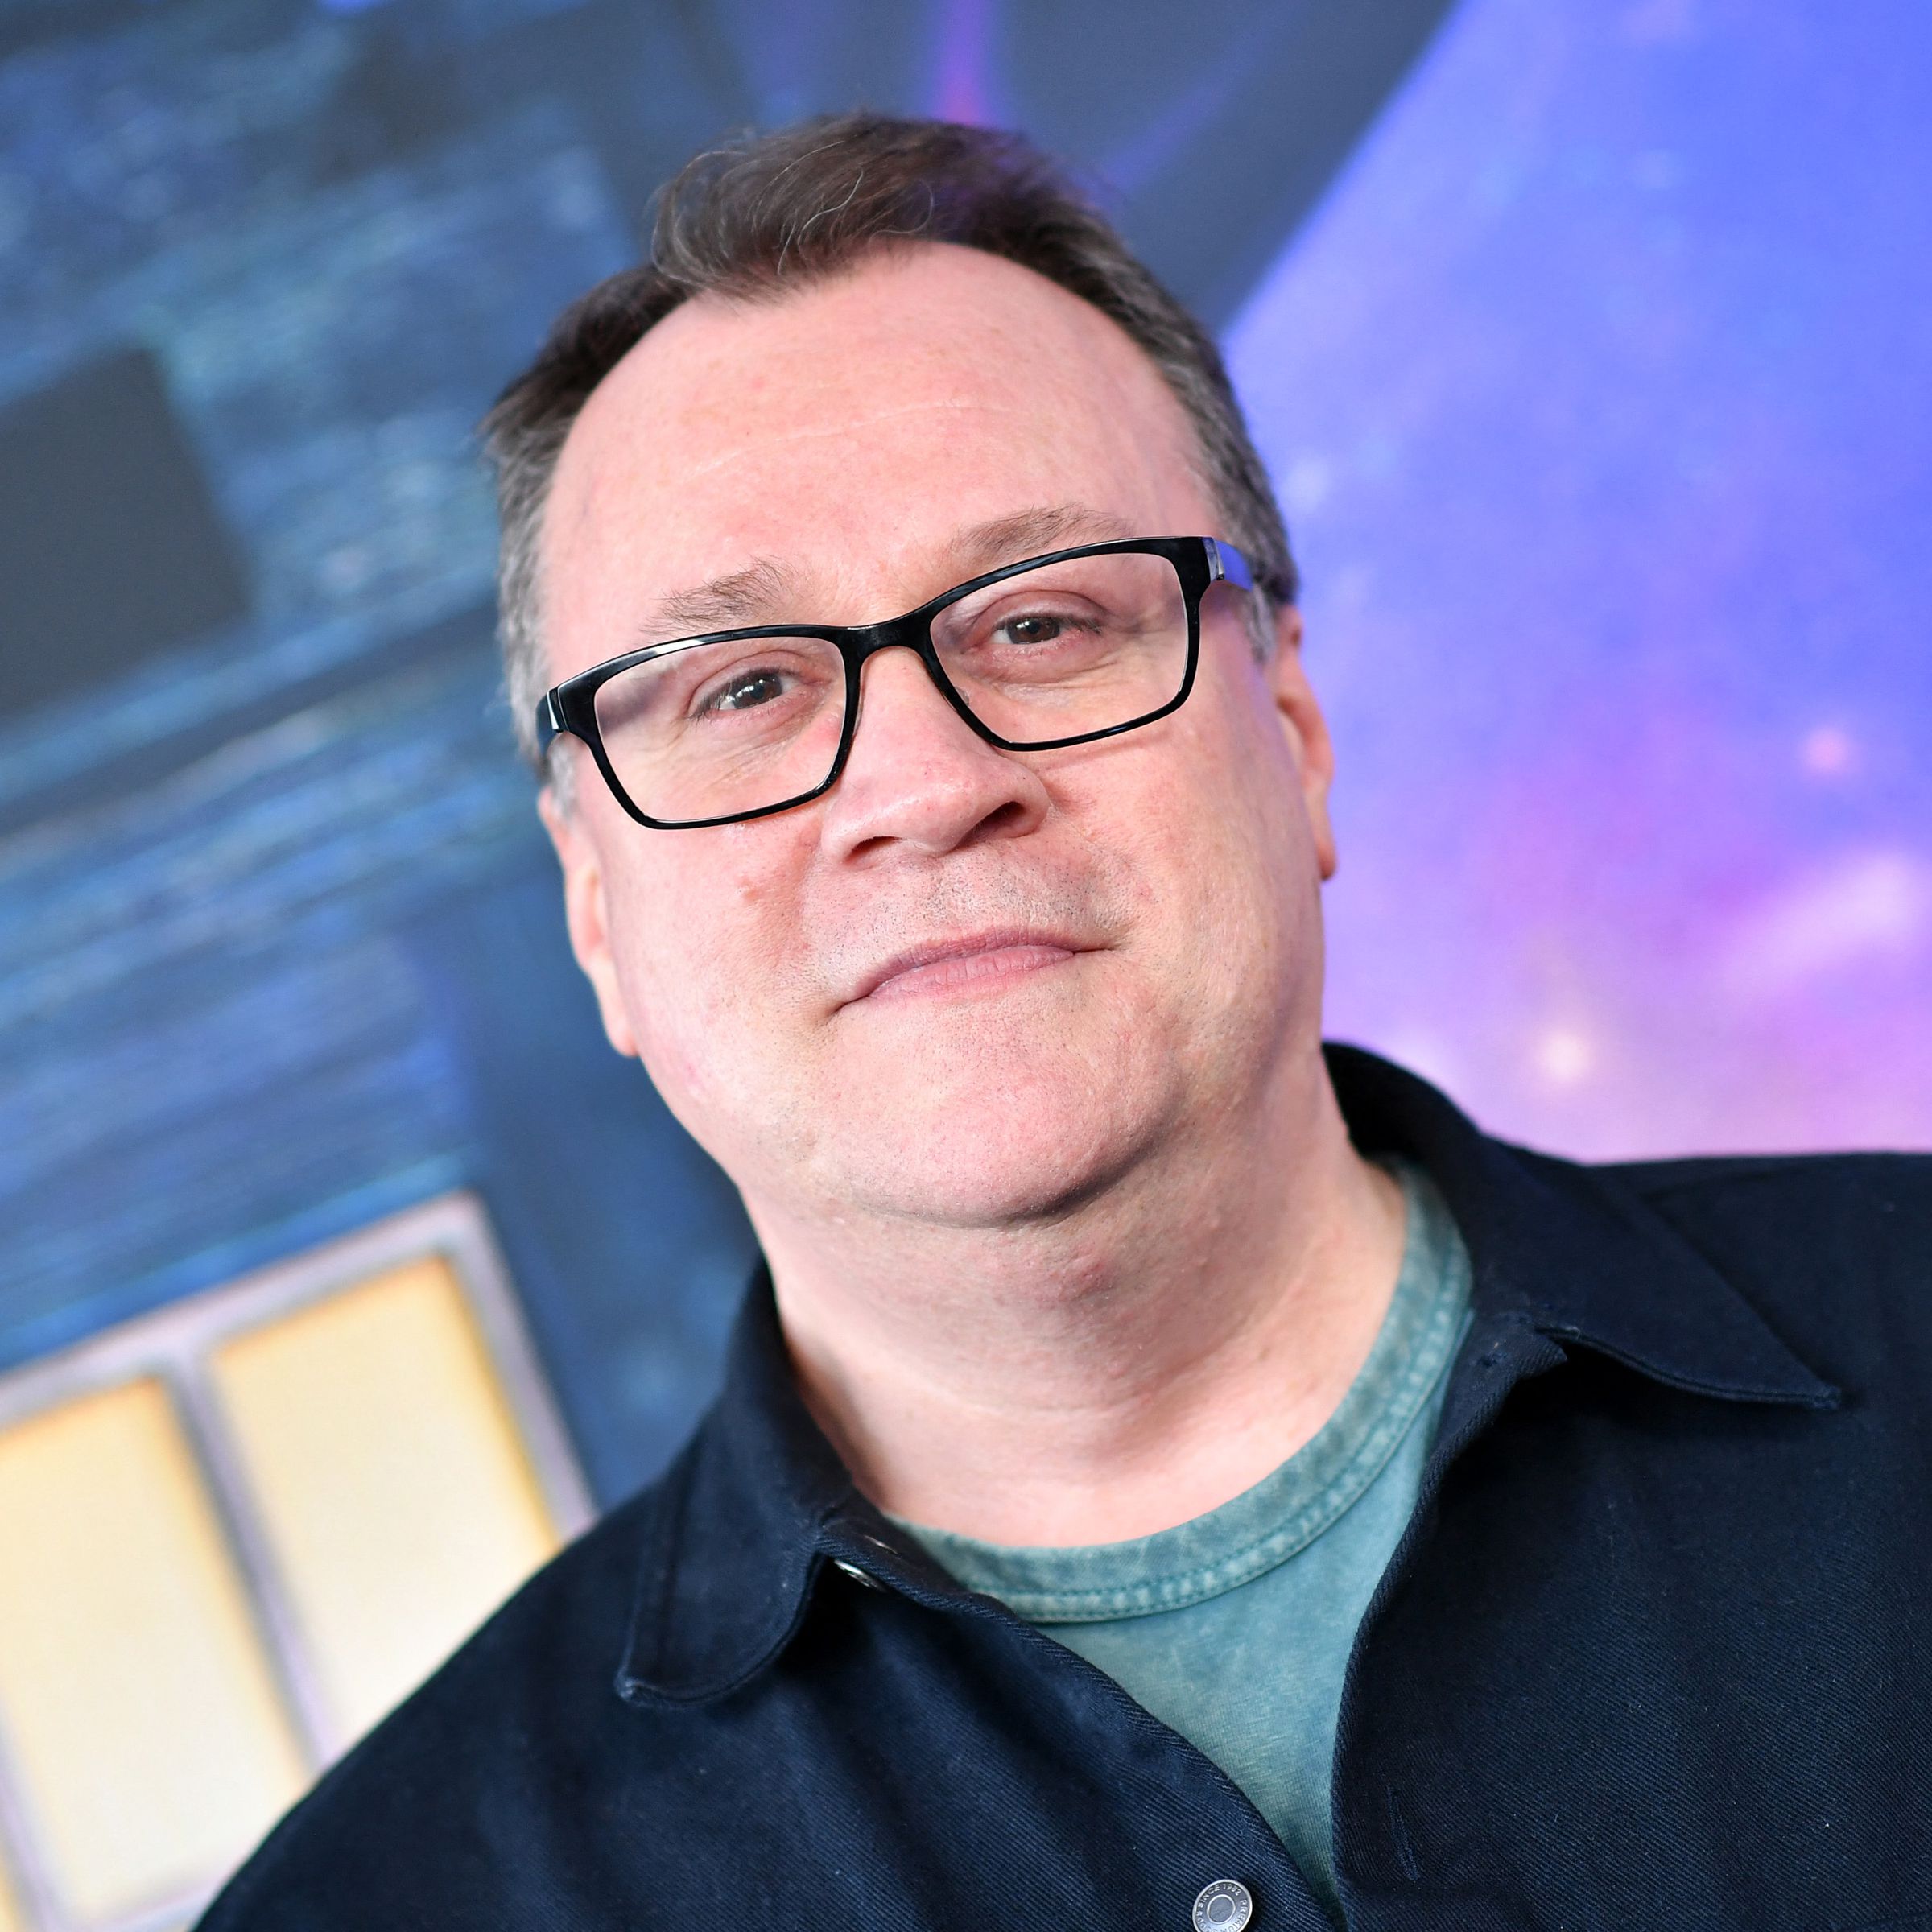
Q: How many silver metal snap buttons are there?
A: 2